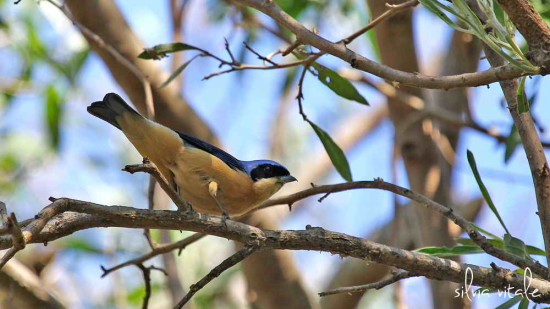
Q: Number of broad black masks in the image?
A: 1